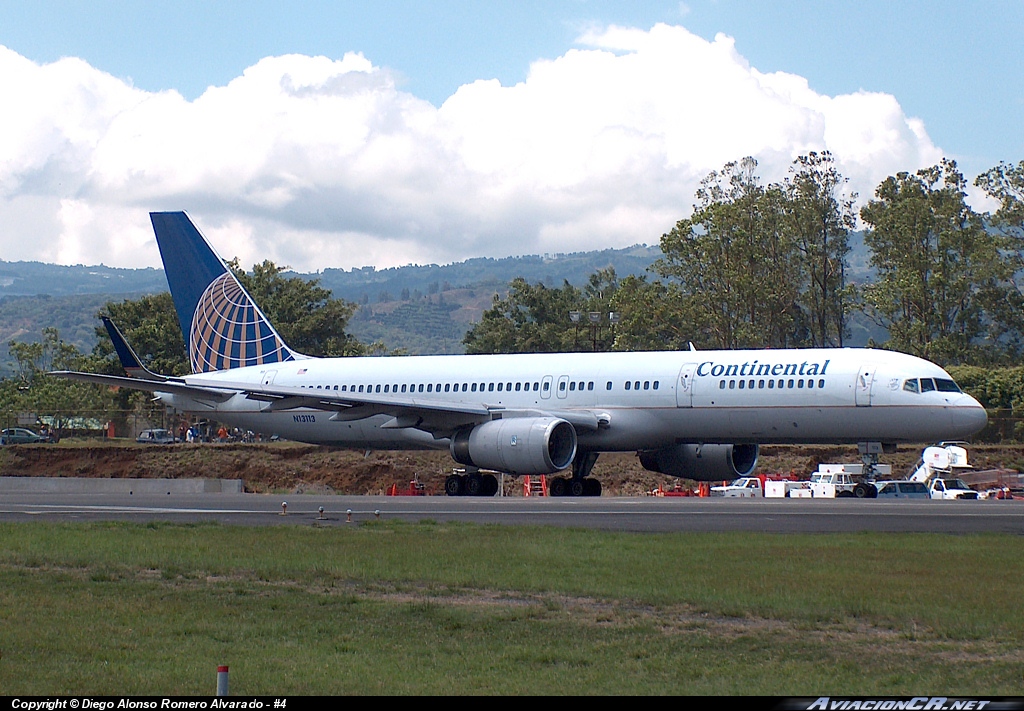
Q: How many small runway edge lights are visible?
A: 4